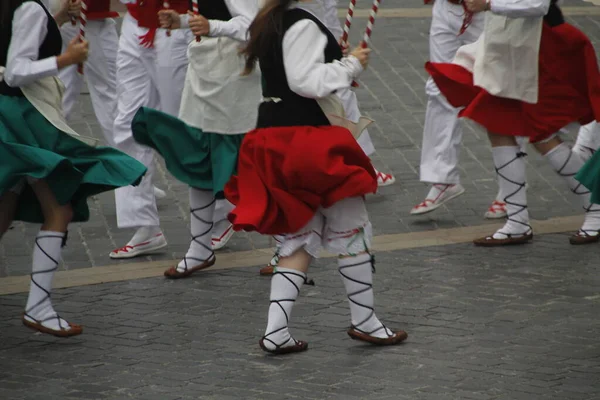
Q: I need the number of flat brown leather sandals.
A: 7